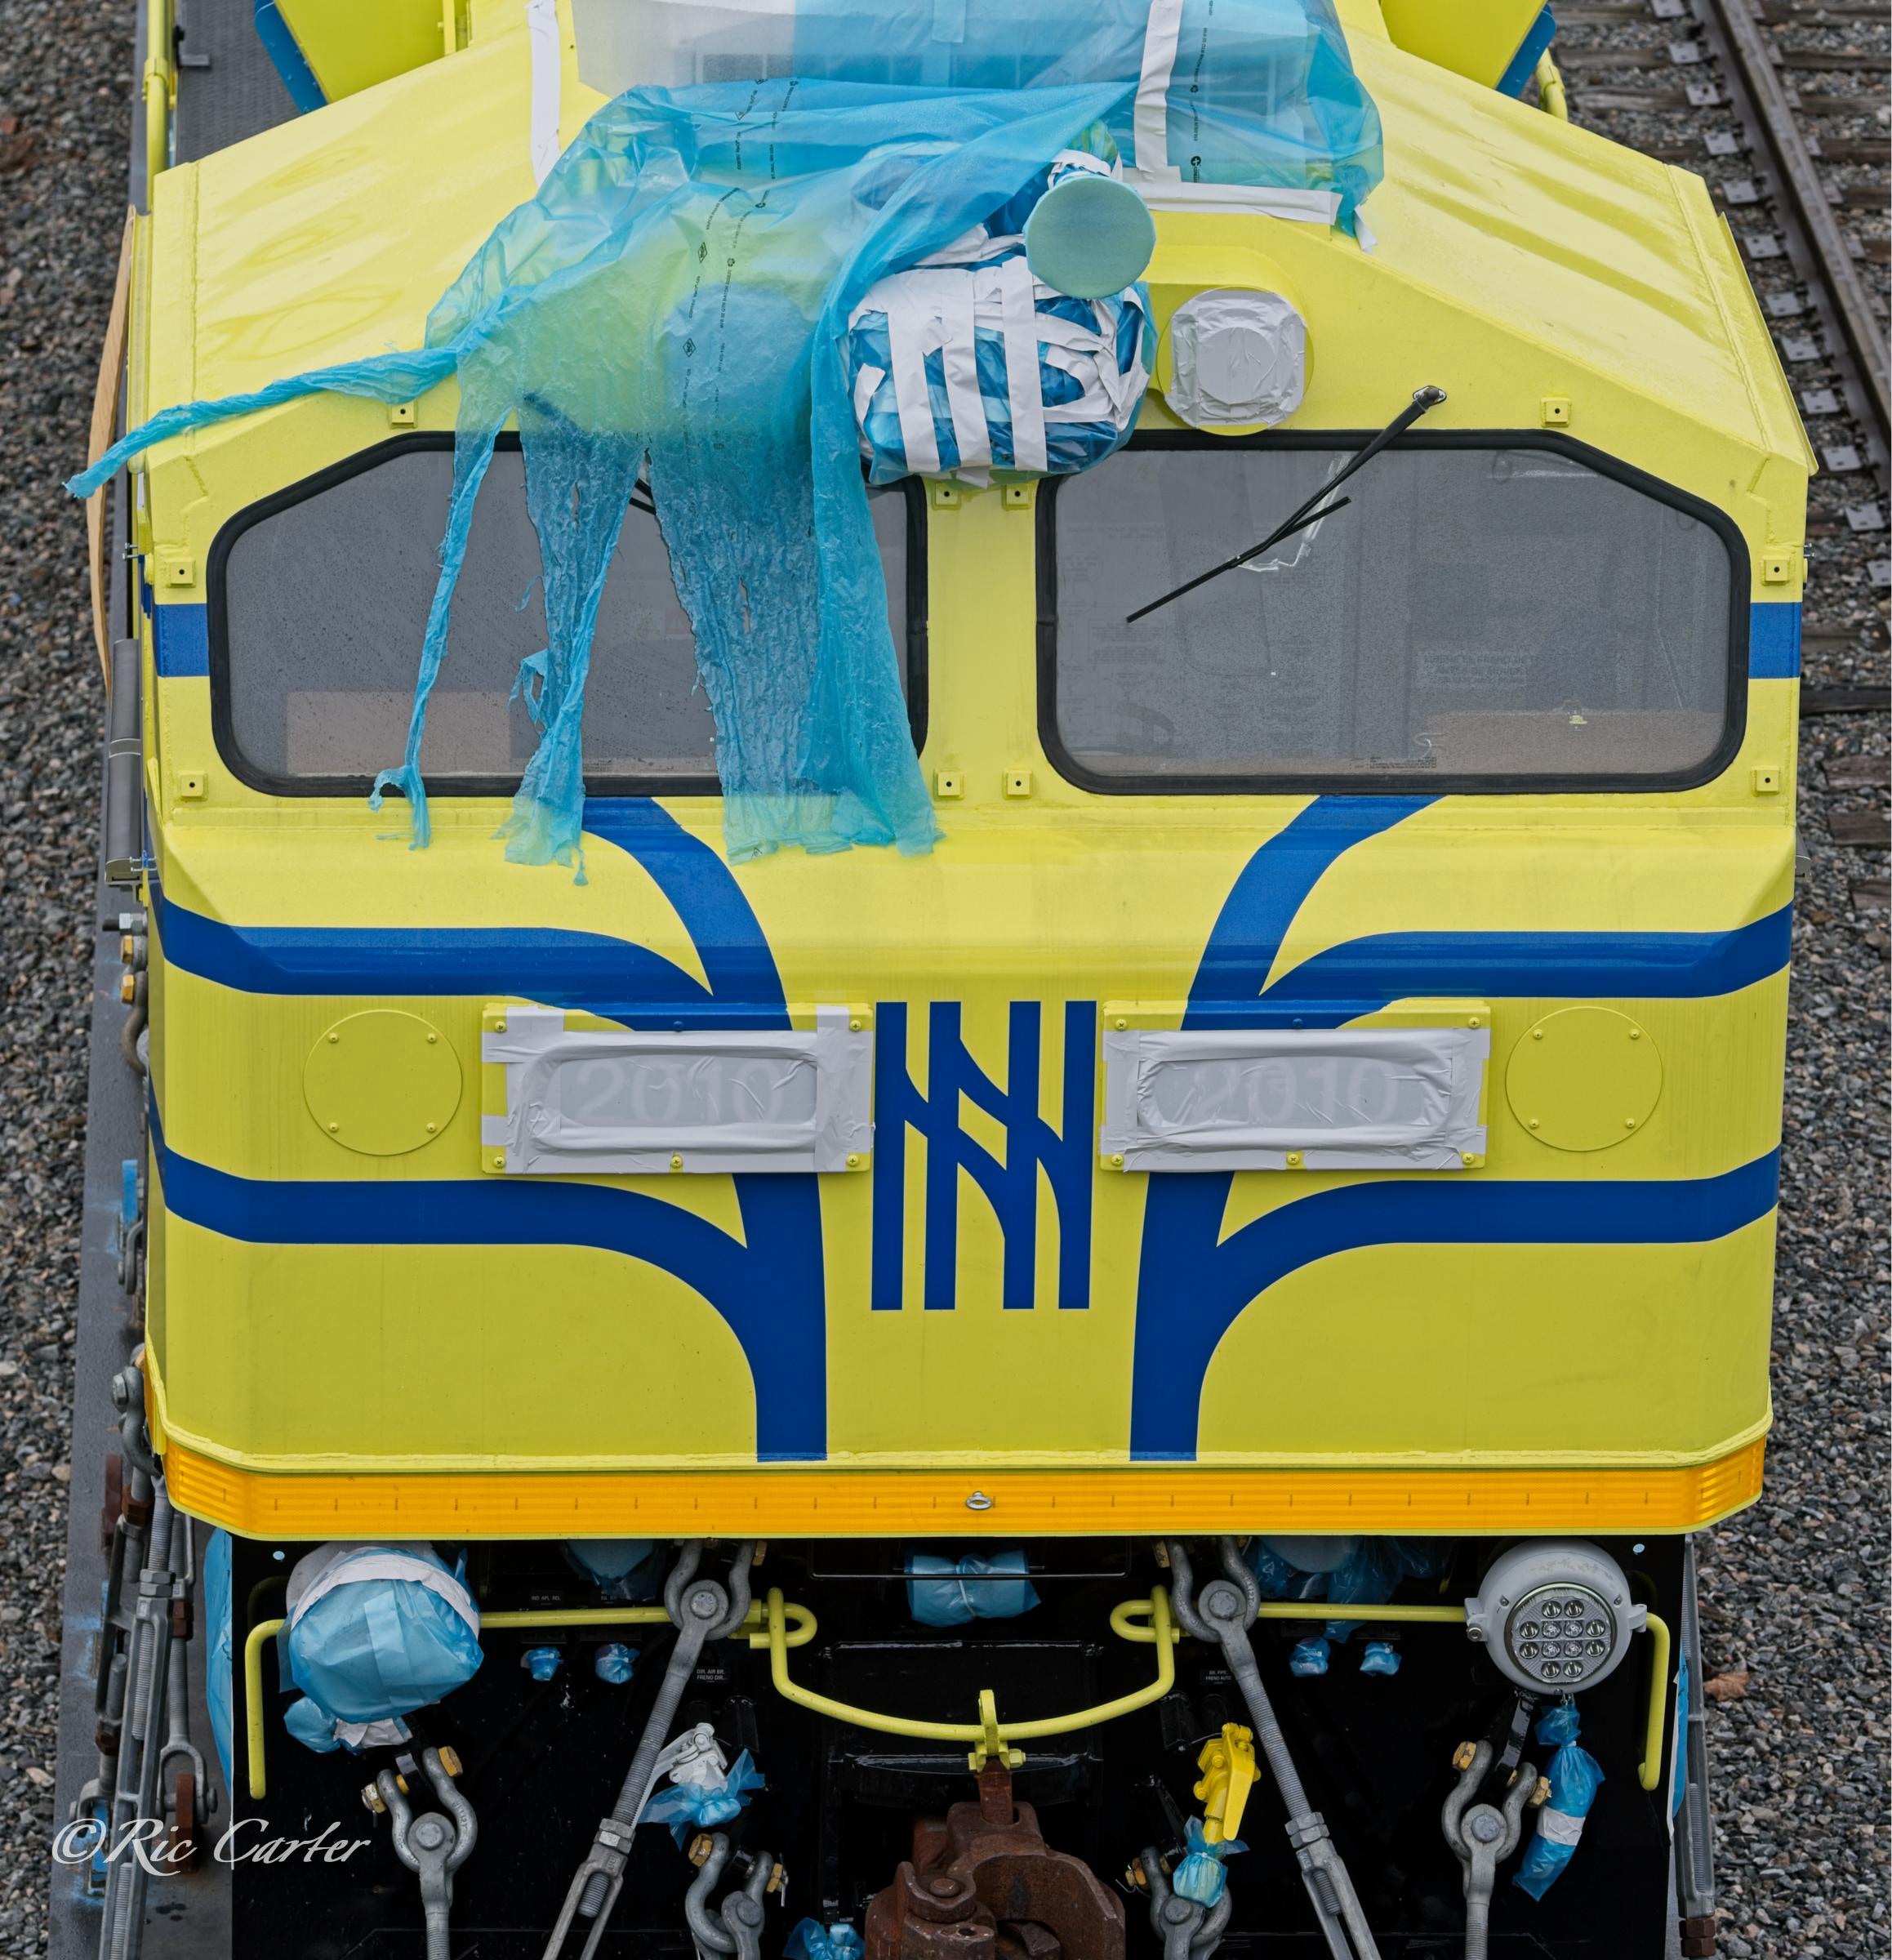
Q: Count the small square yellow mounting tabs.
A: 10